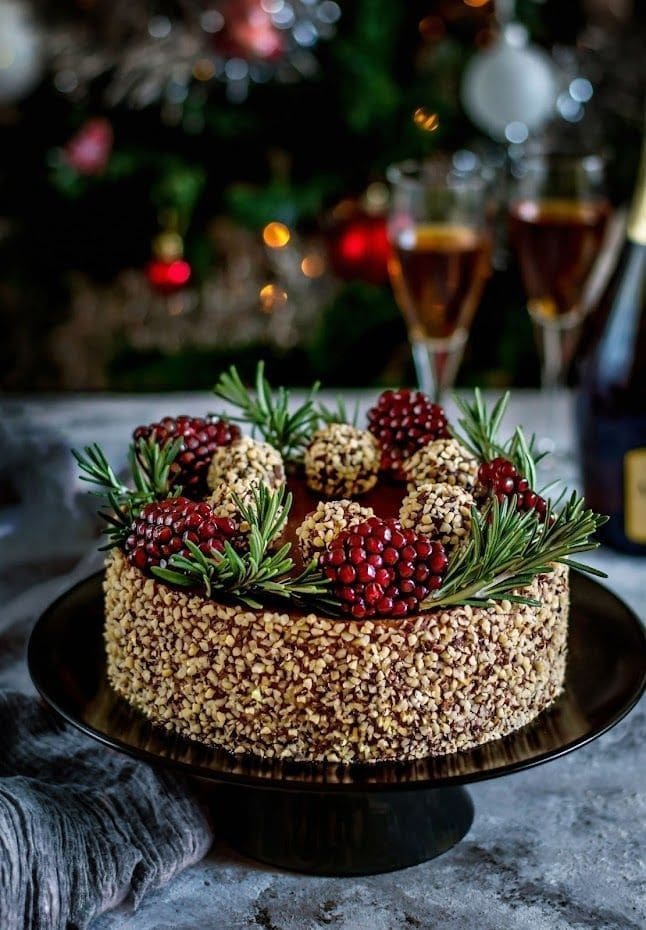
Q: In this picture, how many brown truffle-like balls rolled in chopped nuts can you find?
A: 6